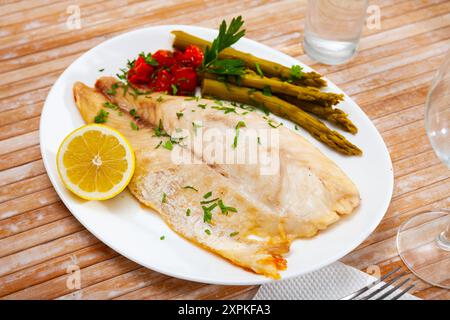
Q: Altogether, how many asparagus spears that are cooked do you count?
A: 5